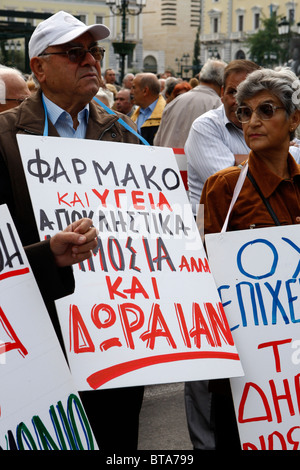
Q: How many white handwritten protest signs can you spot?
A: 3